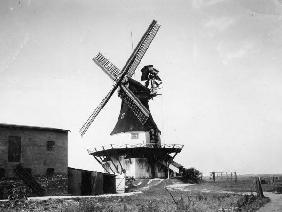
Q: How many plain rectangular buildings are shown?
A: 1